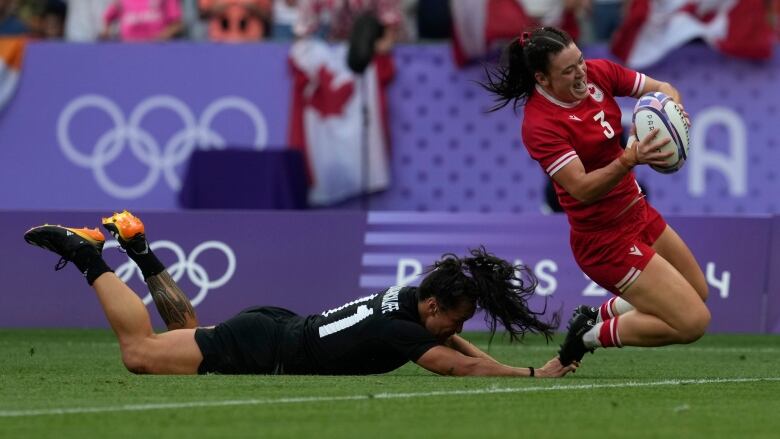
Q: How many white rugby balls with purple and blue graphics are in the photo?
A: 1